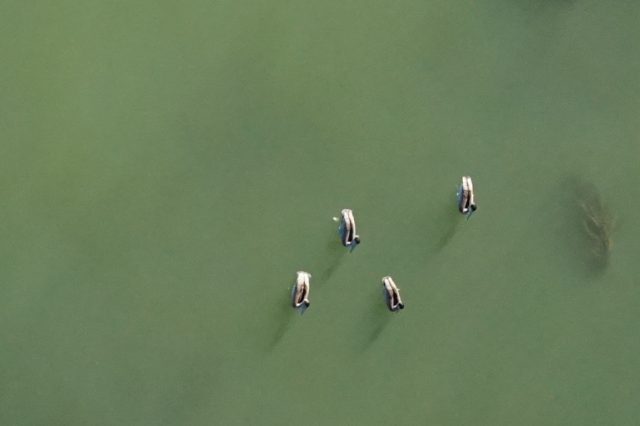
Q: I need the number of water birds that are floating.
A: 4